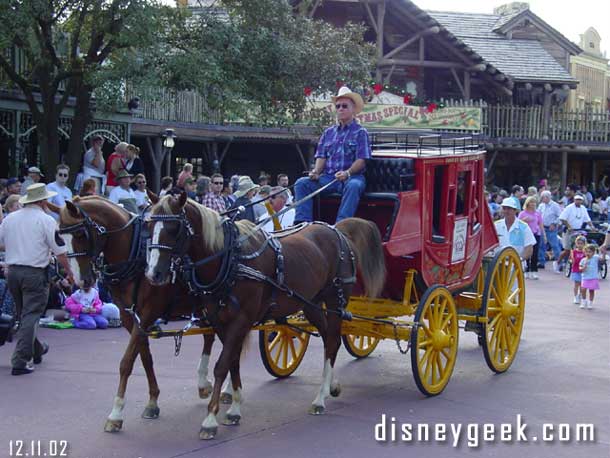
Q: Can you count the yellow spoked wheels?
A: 4